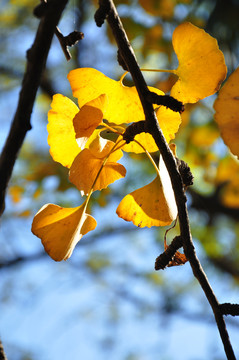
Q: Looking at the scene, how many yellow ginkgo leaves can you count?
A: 9